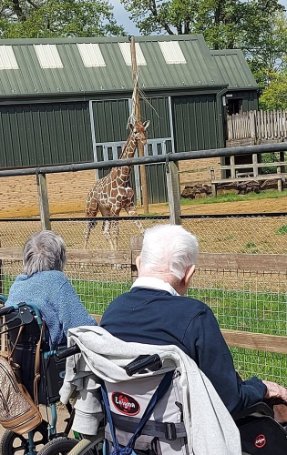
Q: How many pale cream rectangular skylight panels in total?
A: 5